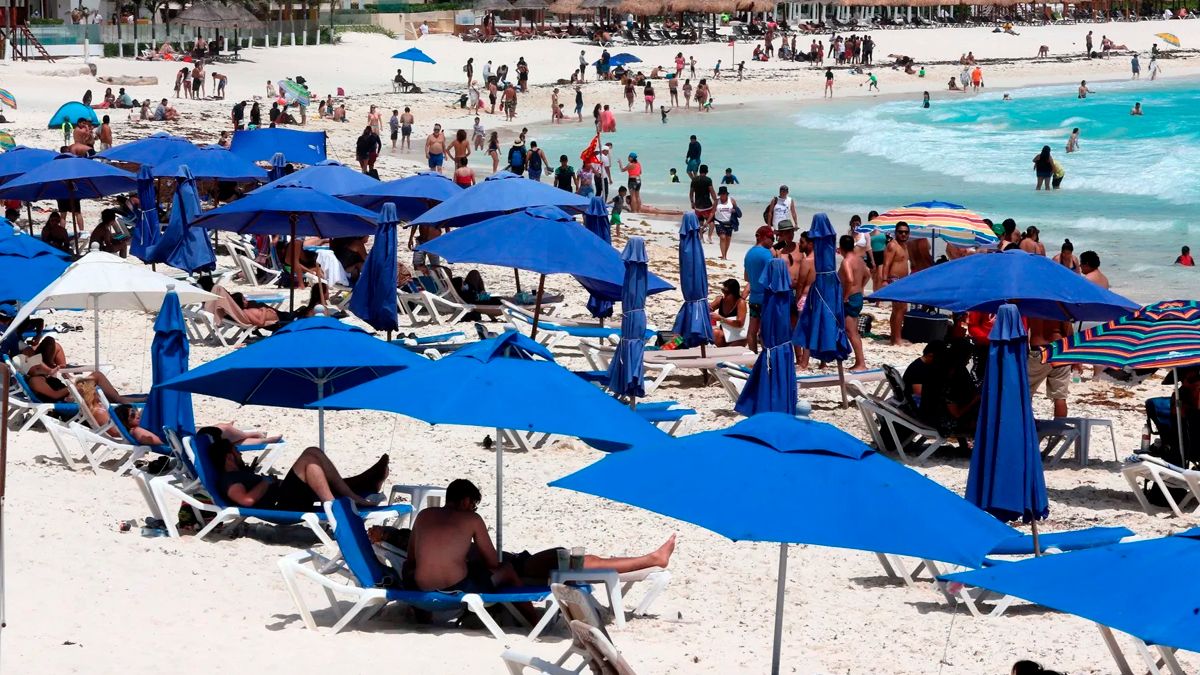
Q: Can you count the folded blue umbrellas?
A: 11